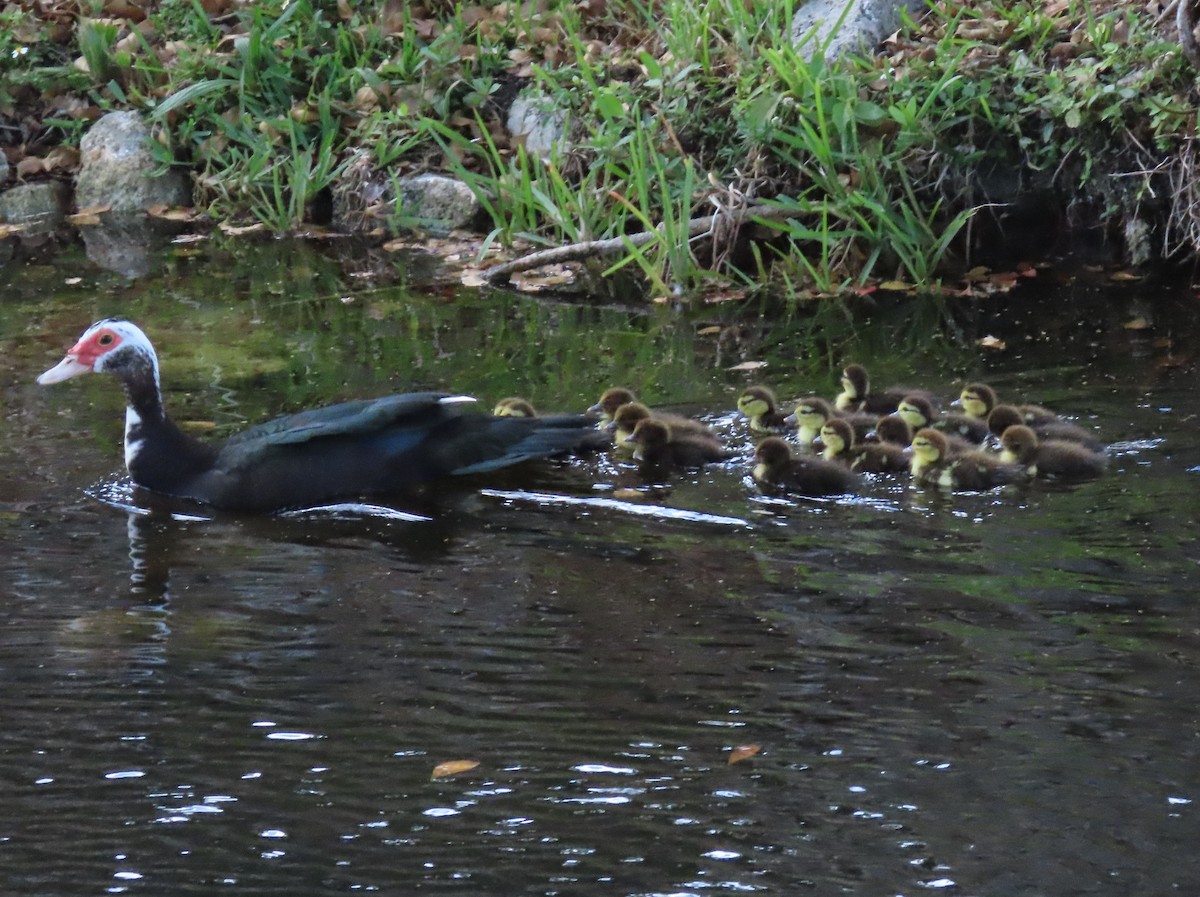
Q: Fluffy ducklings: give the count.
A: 15